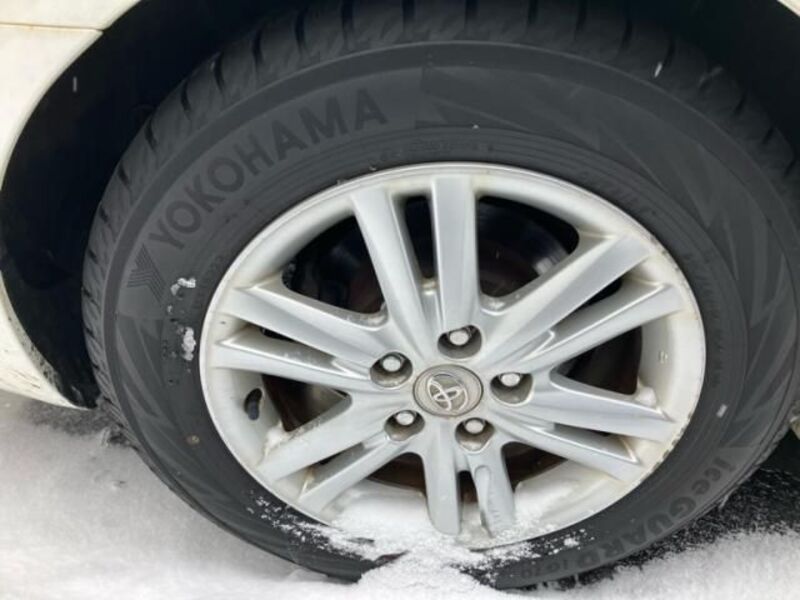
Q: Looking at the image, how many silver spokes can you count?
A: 12